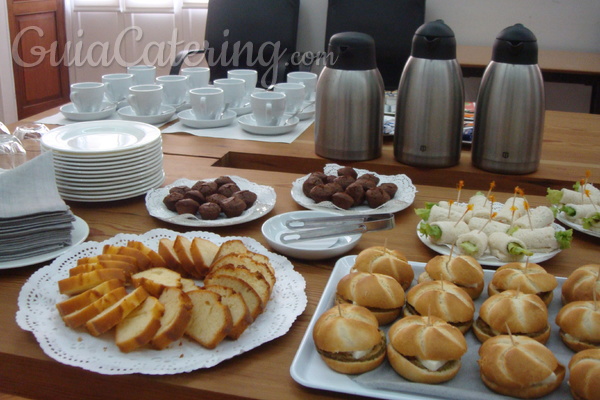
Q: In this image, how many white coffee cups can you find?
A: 12